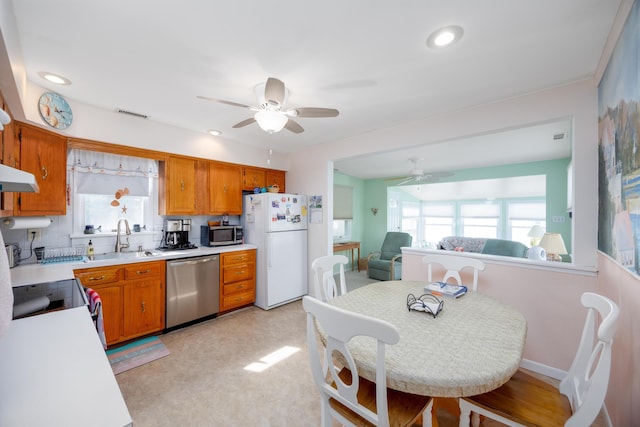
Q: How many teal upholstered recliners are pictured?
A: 1